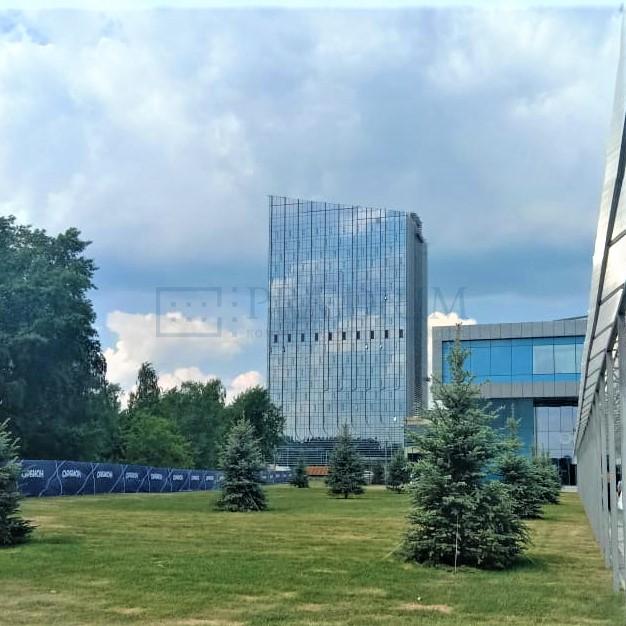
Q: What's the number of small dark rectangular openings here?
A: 10